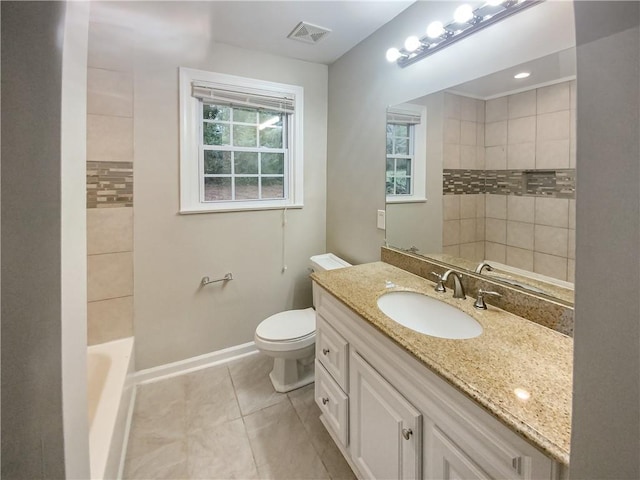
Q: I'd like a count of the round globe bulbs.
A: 5